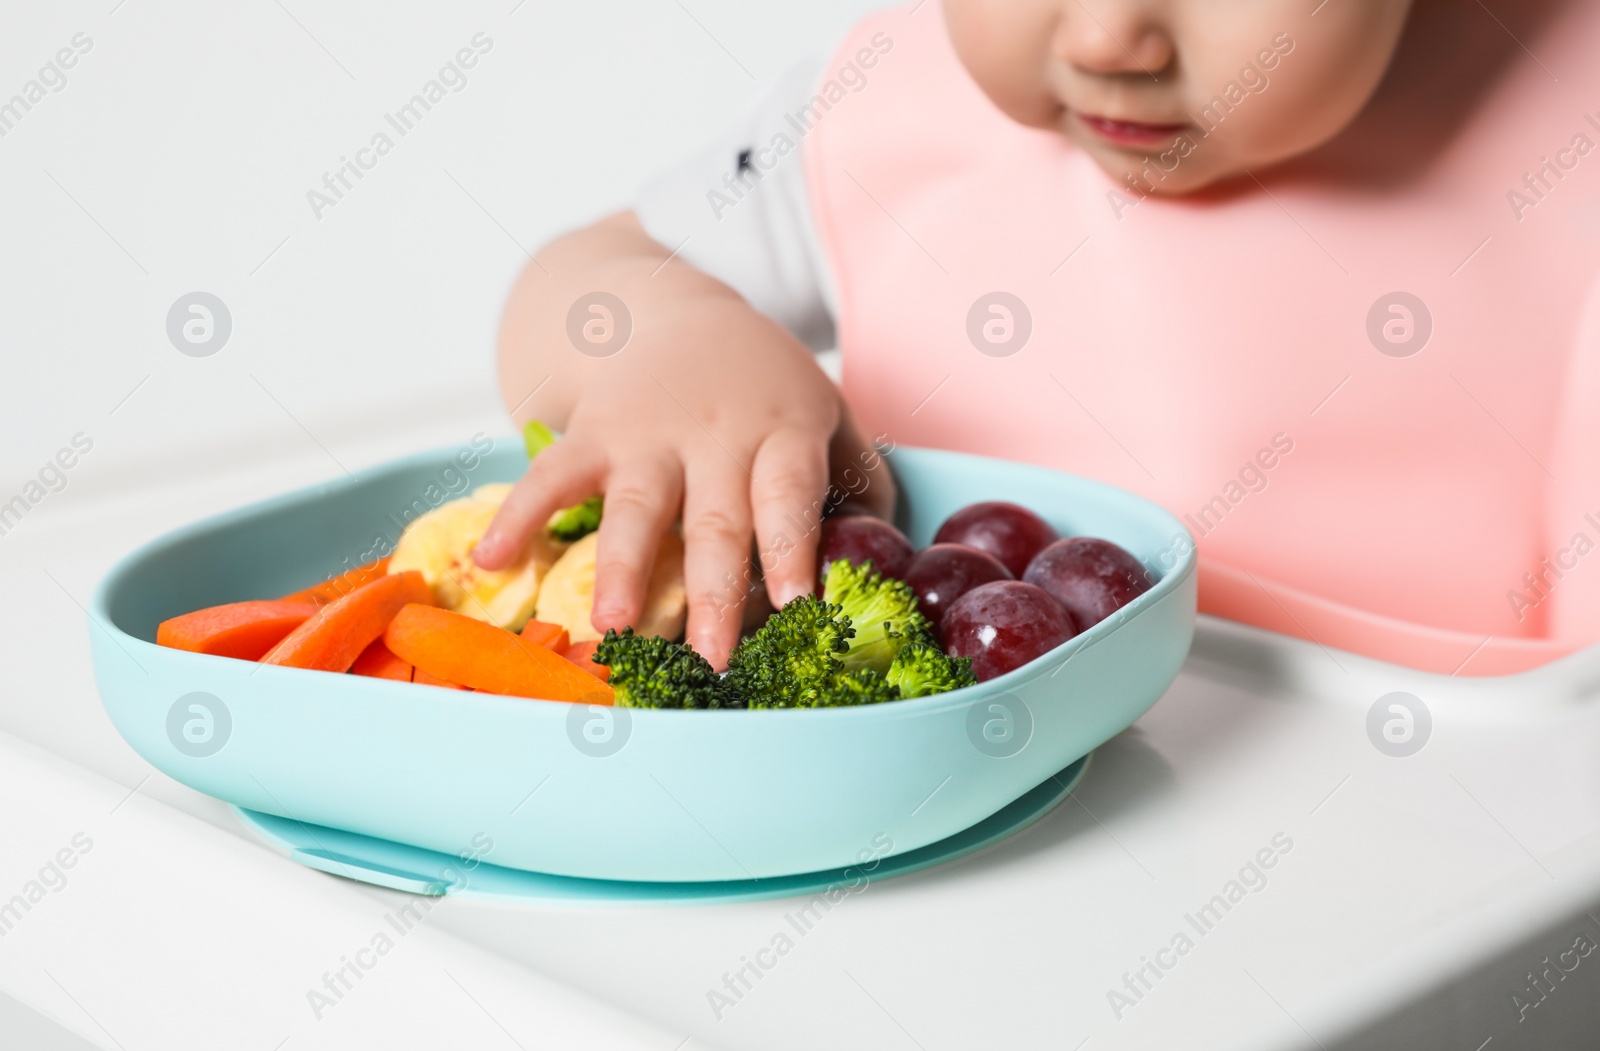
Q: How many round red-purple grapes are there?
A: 5